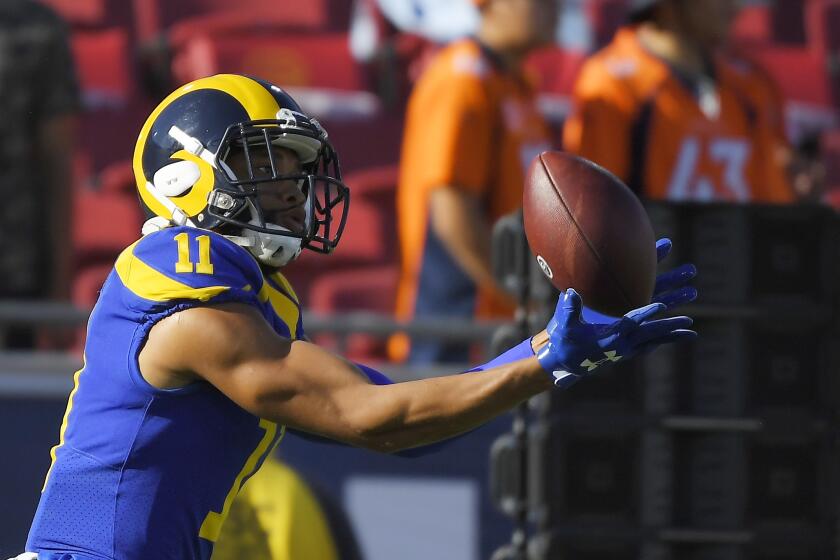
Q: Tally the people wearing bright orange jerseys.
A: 2